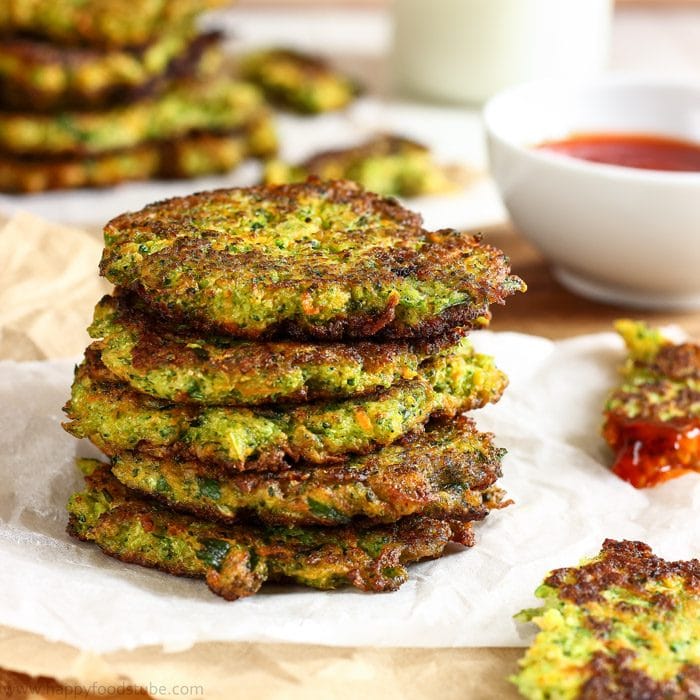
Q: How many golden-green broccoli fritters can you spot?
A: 13